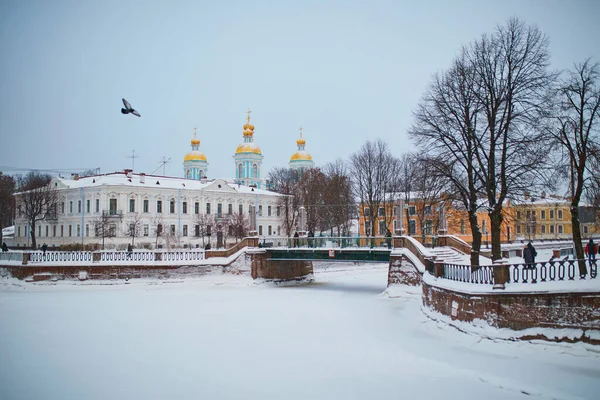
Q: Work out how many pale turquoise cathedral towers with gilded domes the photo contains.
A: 3